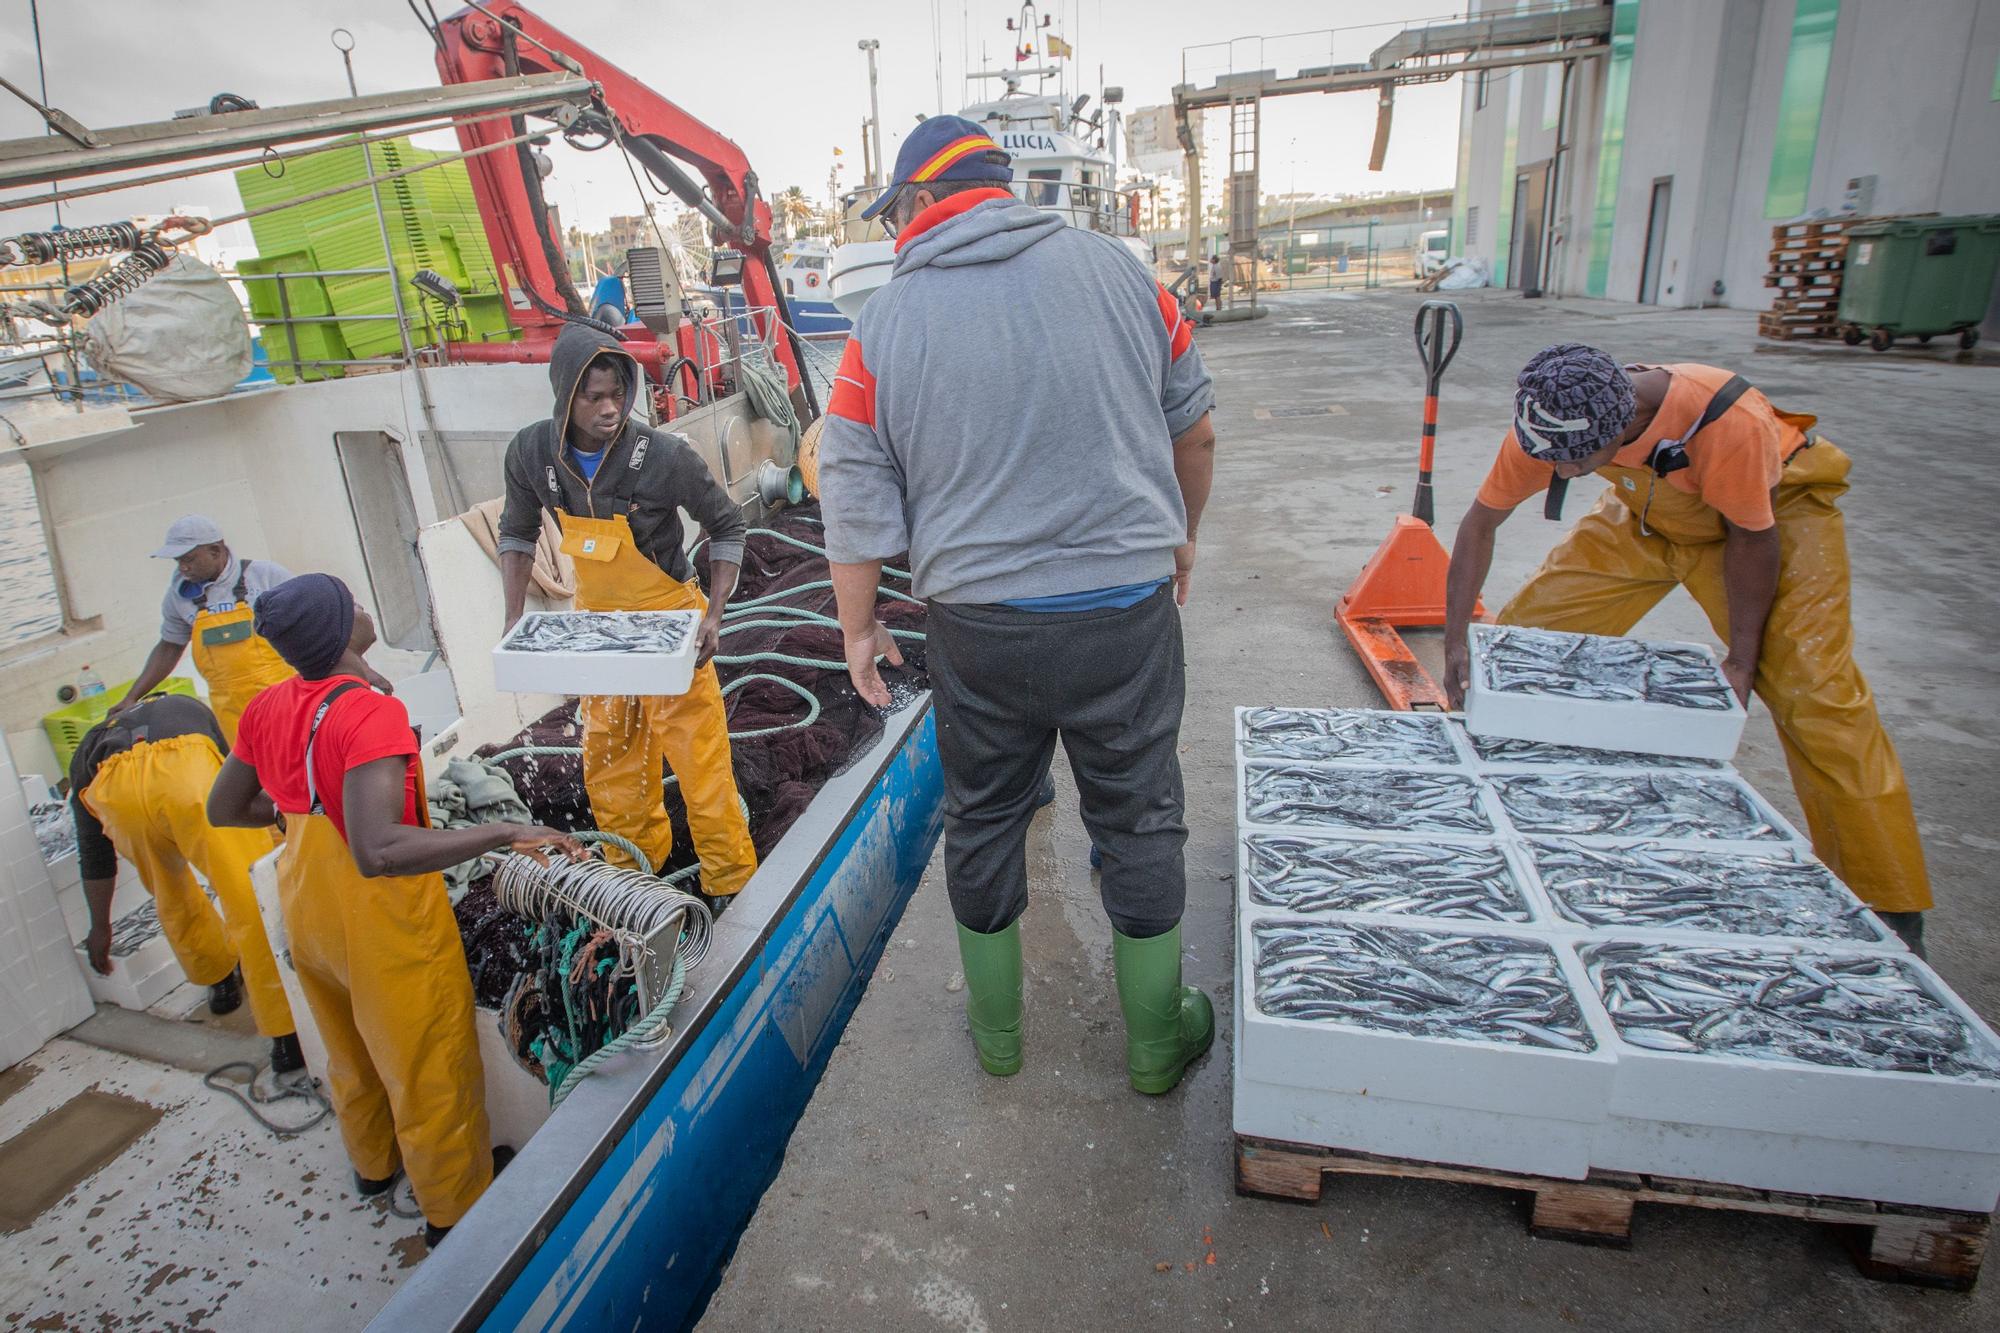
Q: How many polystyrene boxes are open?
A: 12